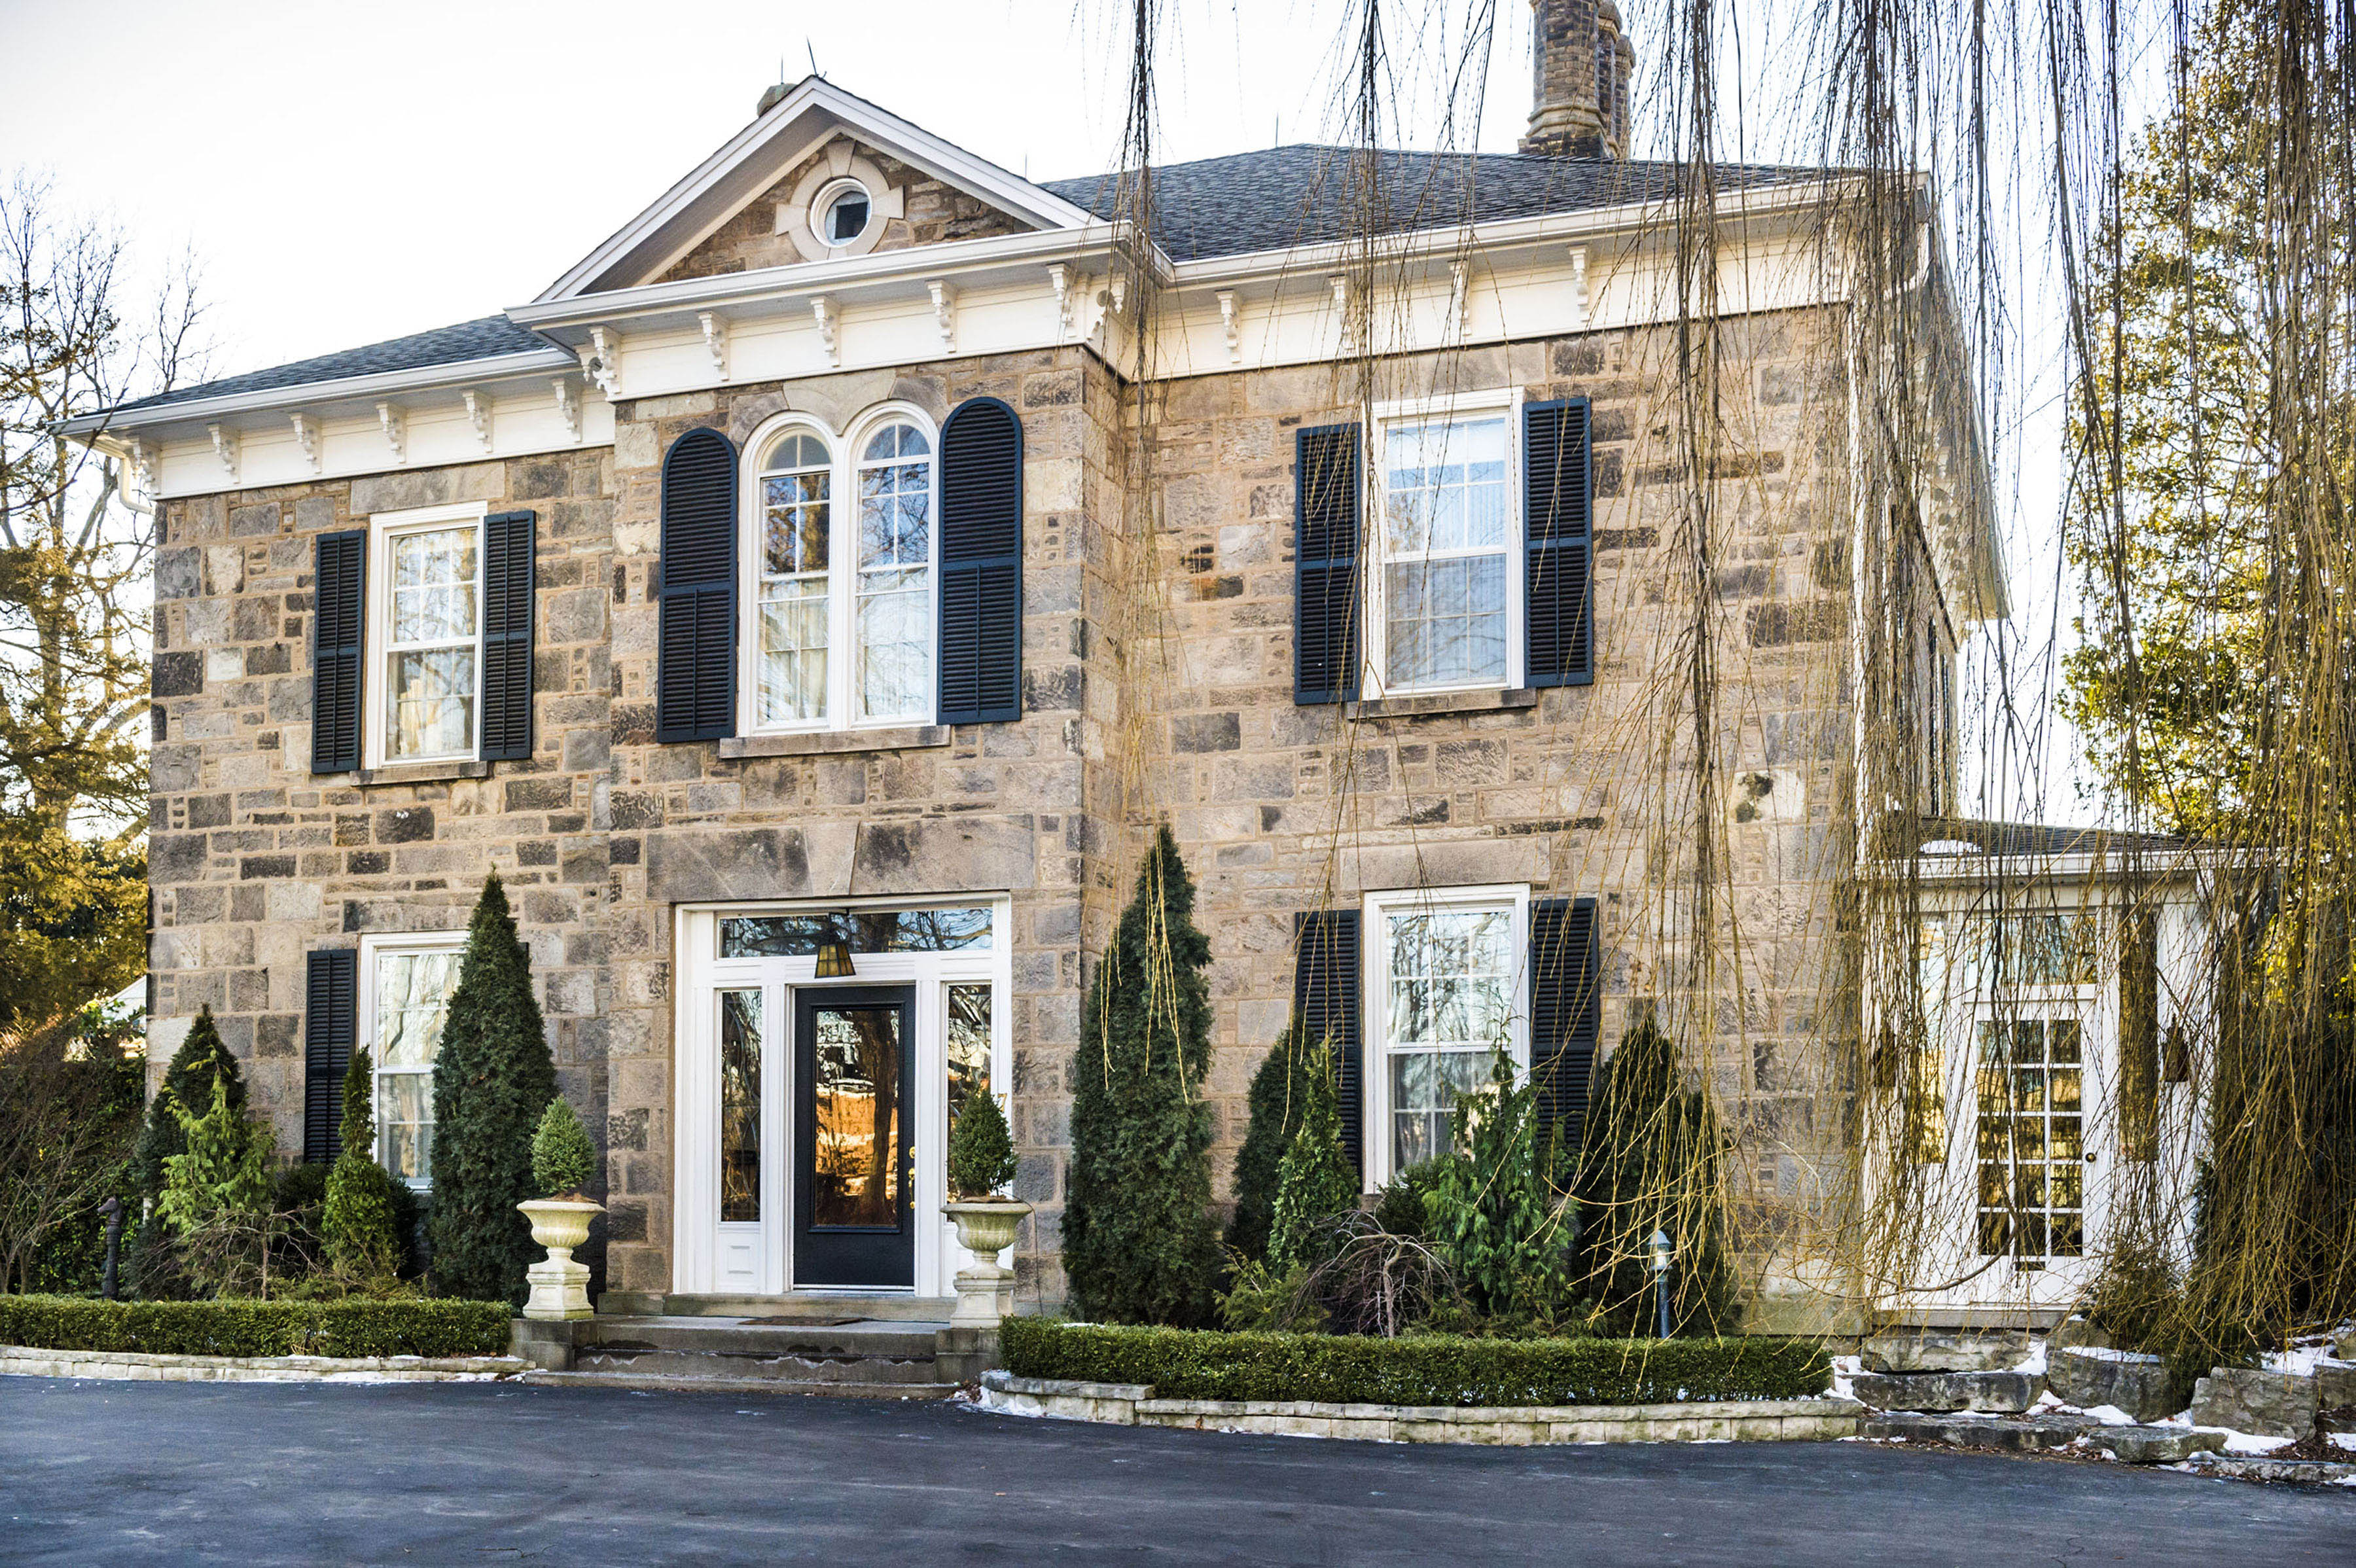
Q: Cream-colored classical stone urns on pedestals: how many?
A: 2